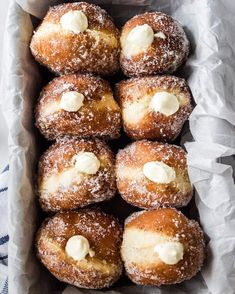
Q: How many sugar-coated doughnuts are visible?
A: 8